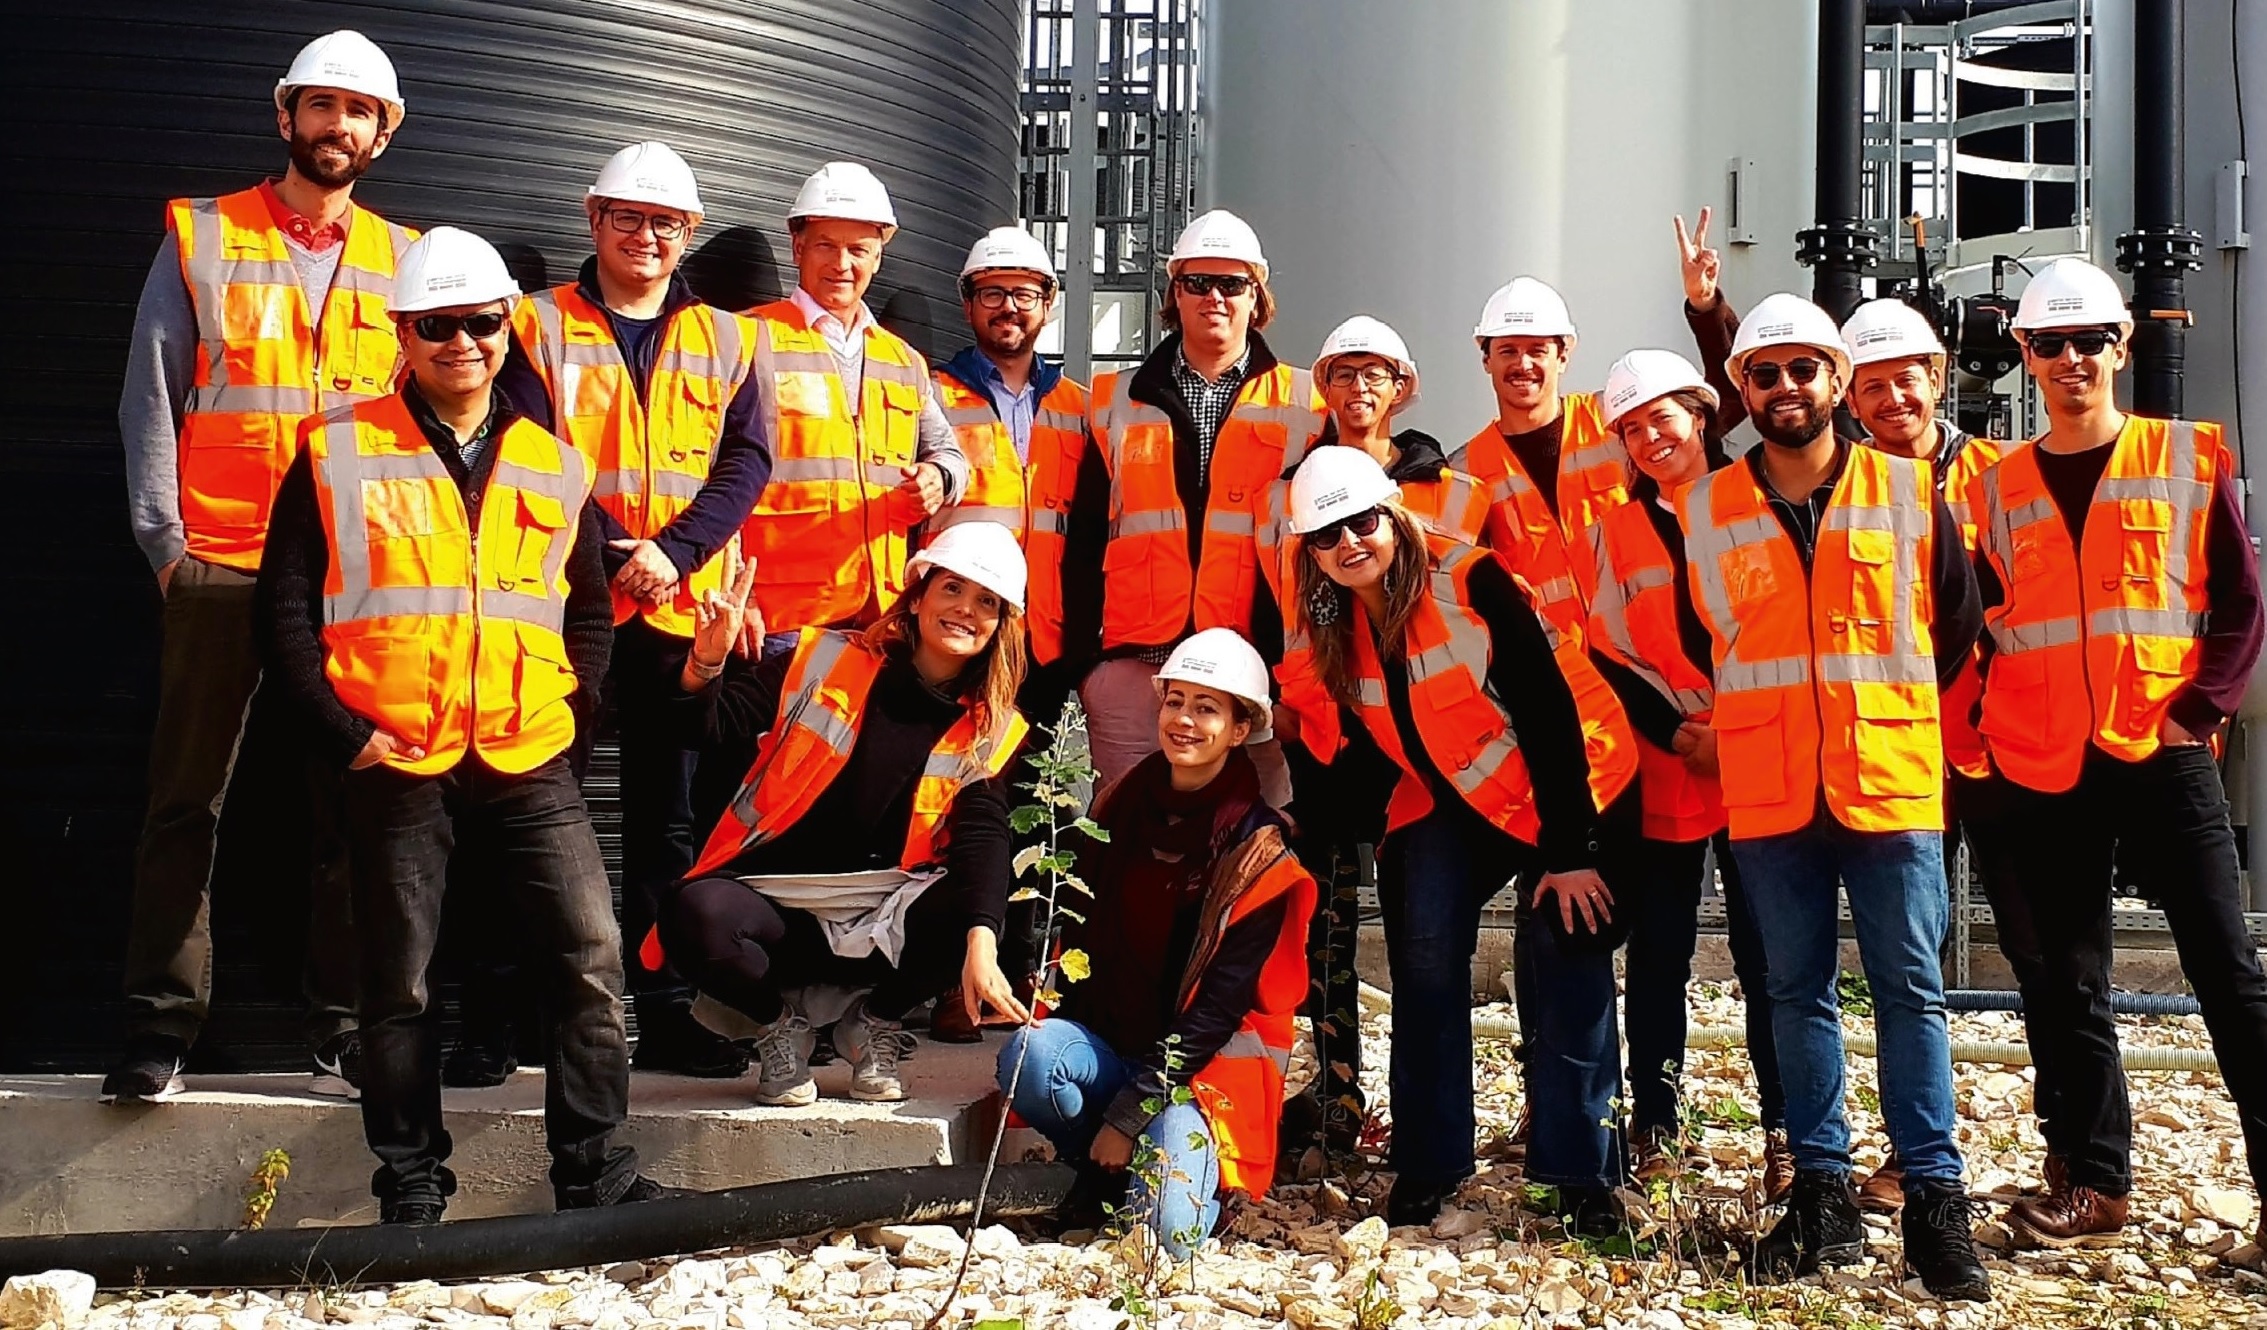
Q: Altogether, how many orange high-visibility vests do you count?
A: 15